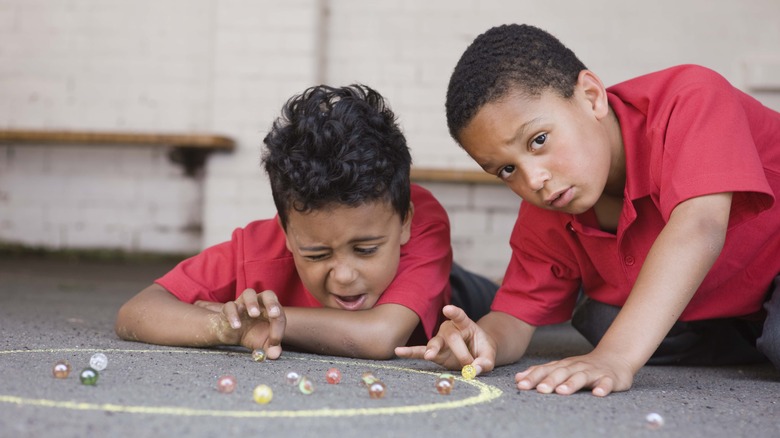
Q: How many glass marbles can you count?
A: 15